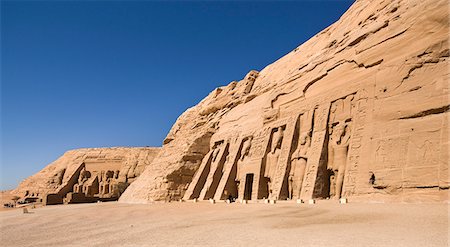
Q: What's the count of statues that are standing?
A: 6